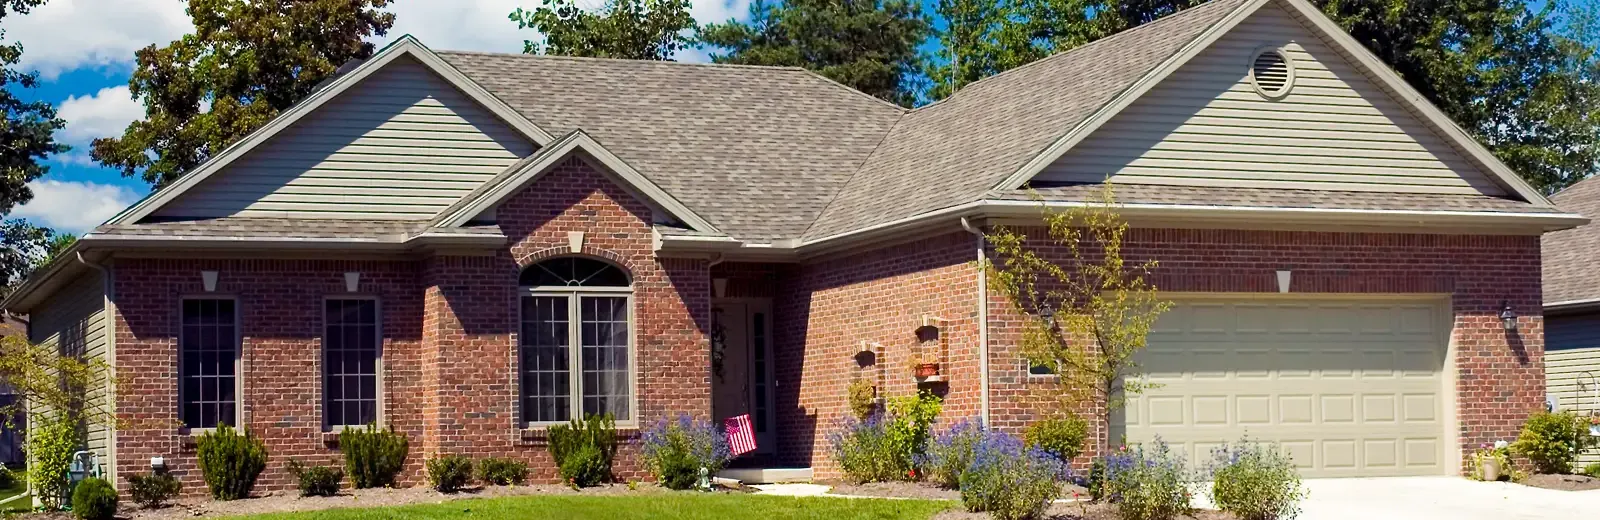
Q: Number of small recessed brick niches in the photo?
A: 2